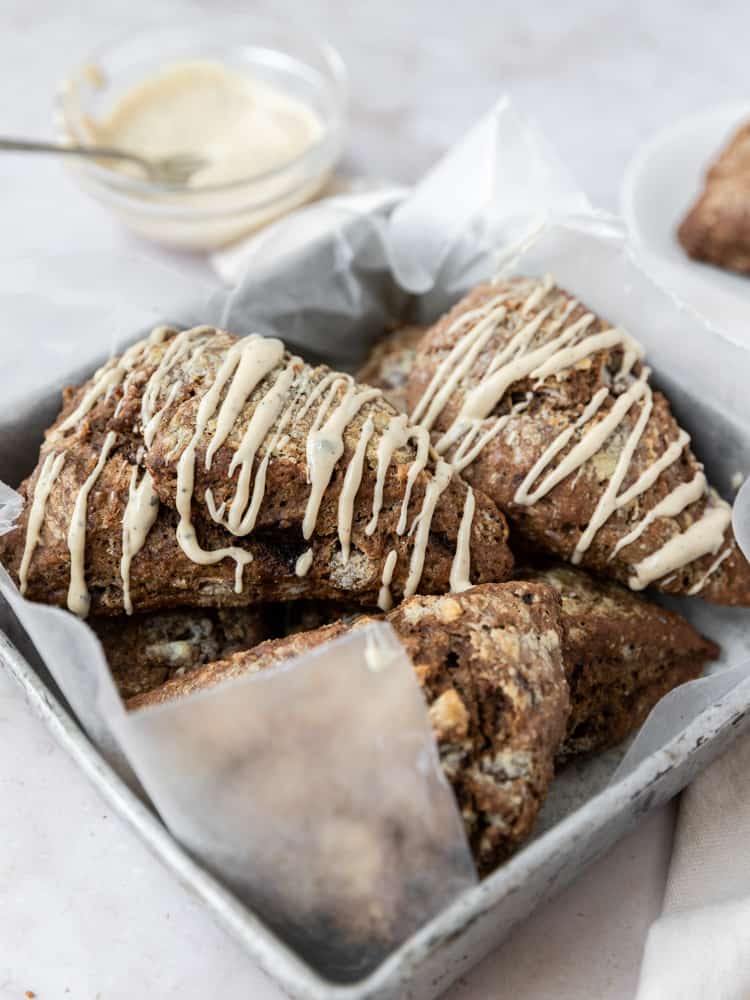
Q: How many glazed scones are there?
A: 2